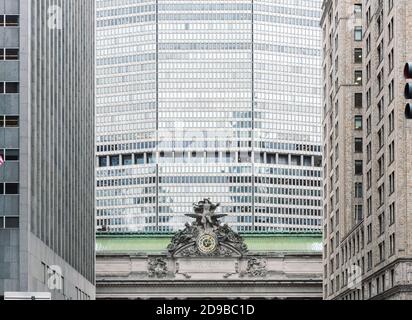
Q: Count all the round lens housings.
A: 3